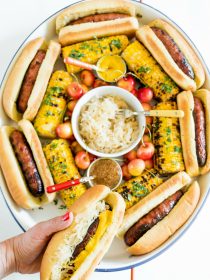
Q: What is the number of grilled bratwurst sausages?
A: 7